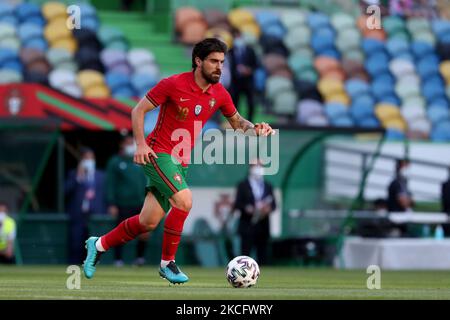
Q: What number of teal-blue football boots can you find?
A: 2